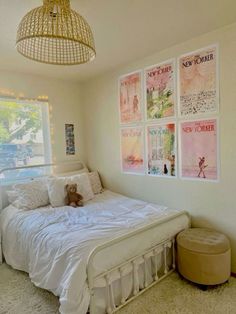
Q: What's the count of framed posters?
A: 6